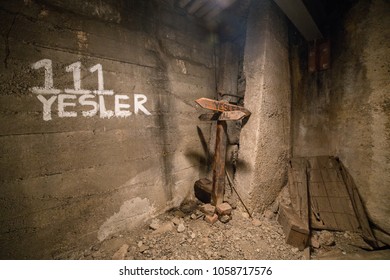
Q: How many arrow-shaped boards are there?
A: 2